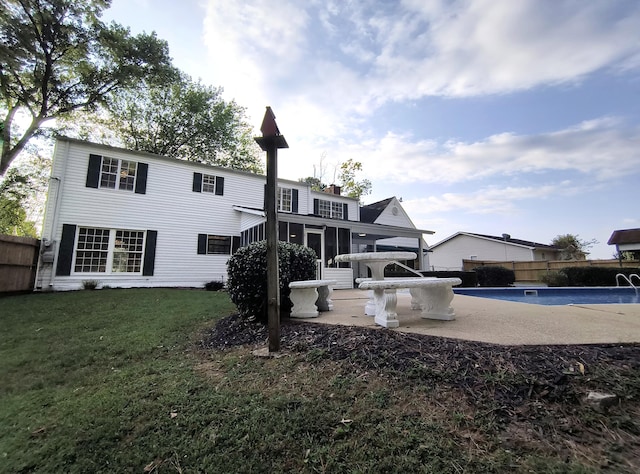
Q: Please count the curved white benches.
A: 3